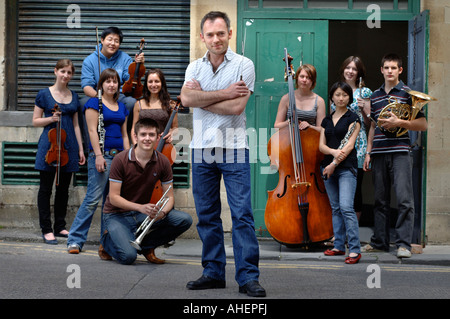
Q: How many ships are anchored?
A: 0